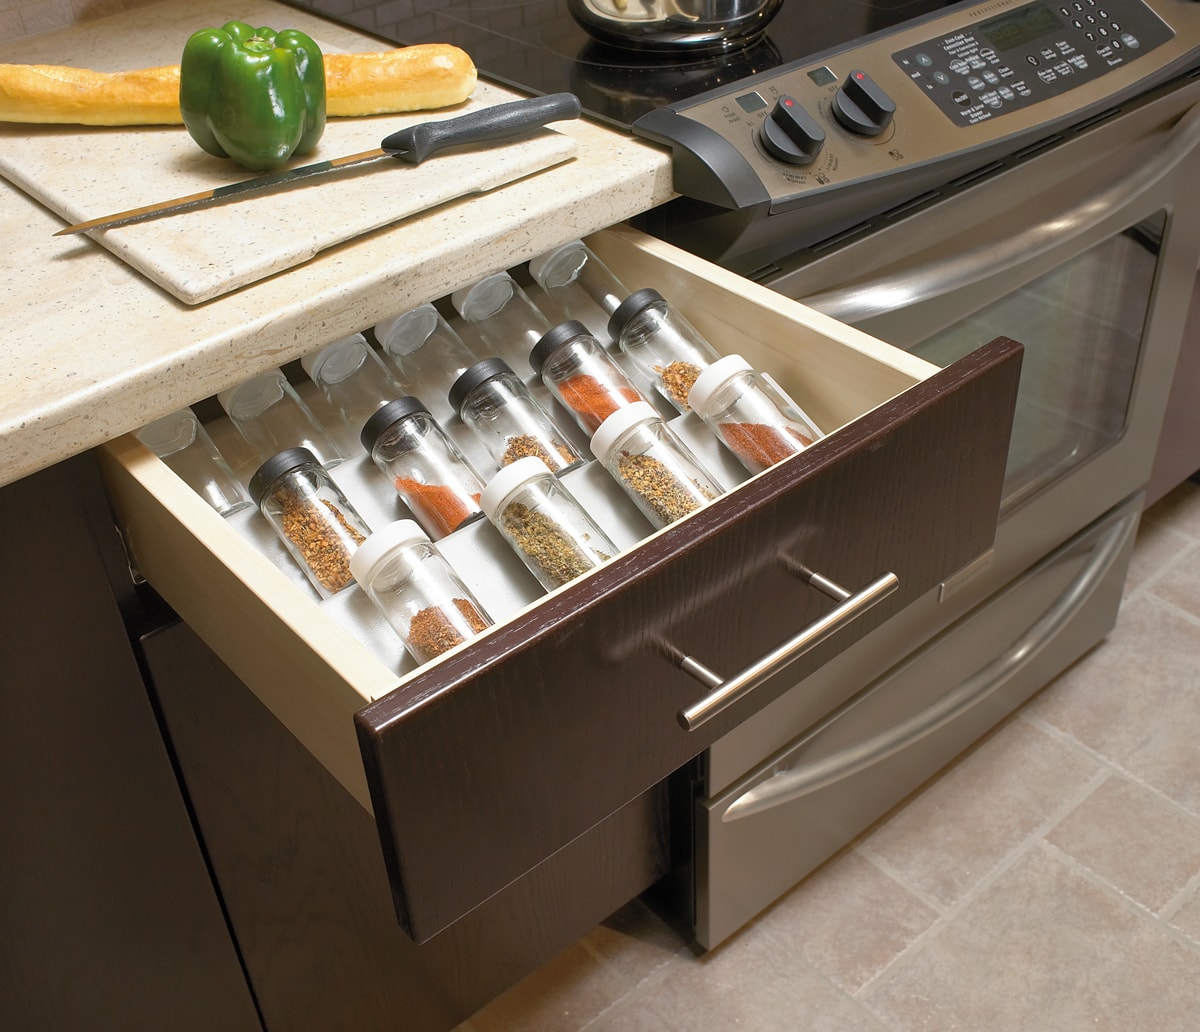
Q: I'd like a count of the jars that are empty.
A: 6